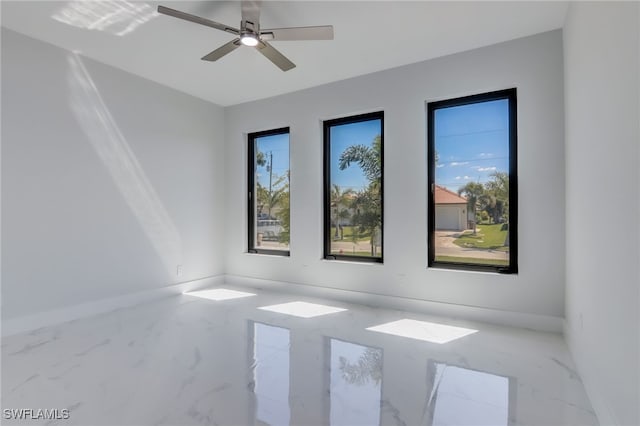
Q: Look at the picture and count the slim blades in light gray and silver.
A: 5